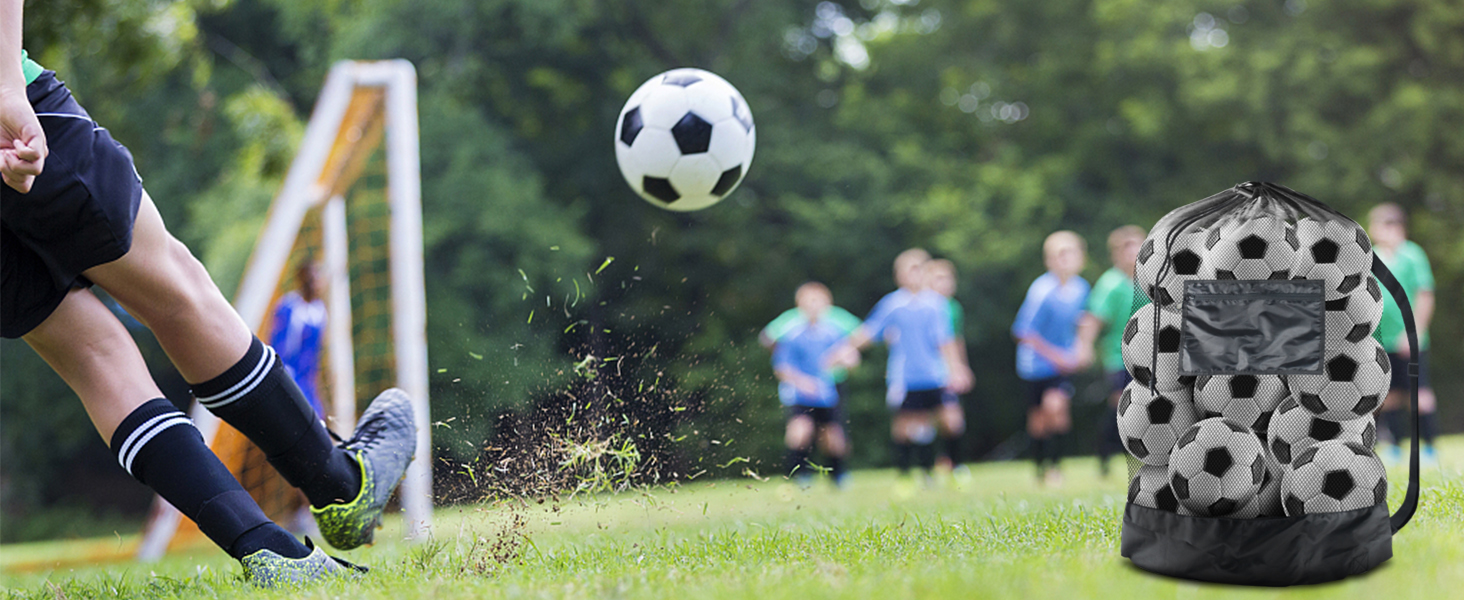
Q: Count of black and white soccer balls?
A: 14